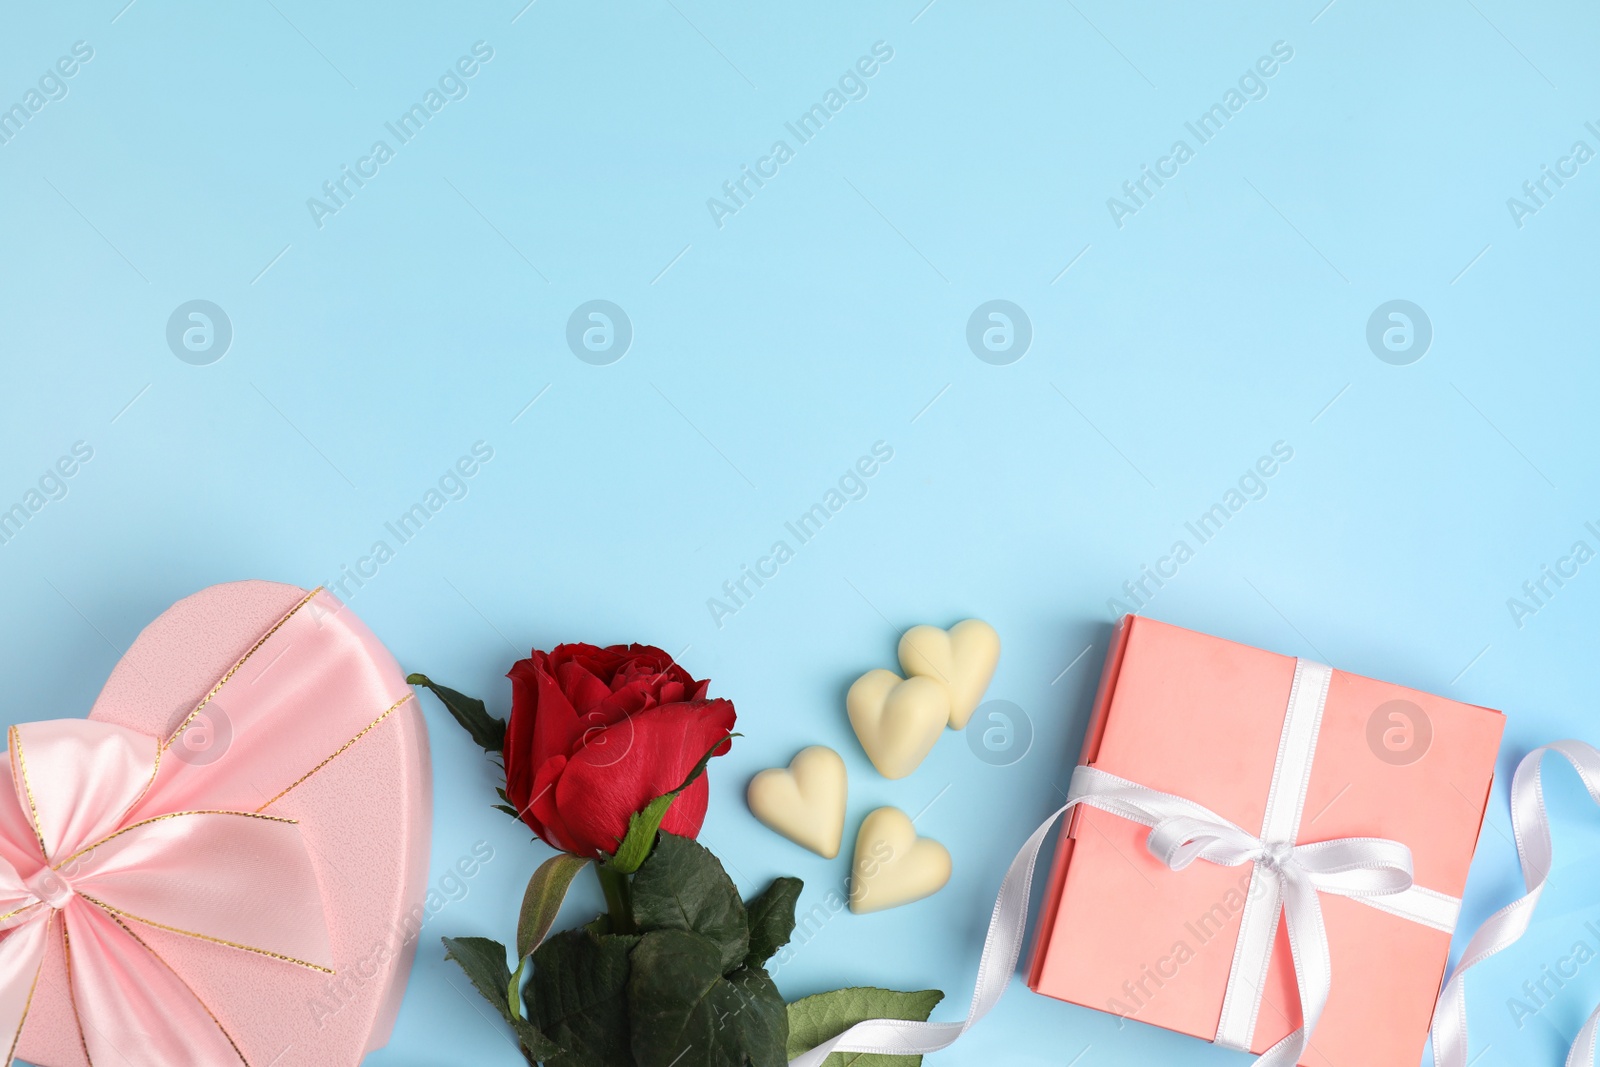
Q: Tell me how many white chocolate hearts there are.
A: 4